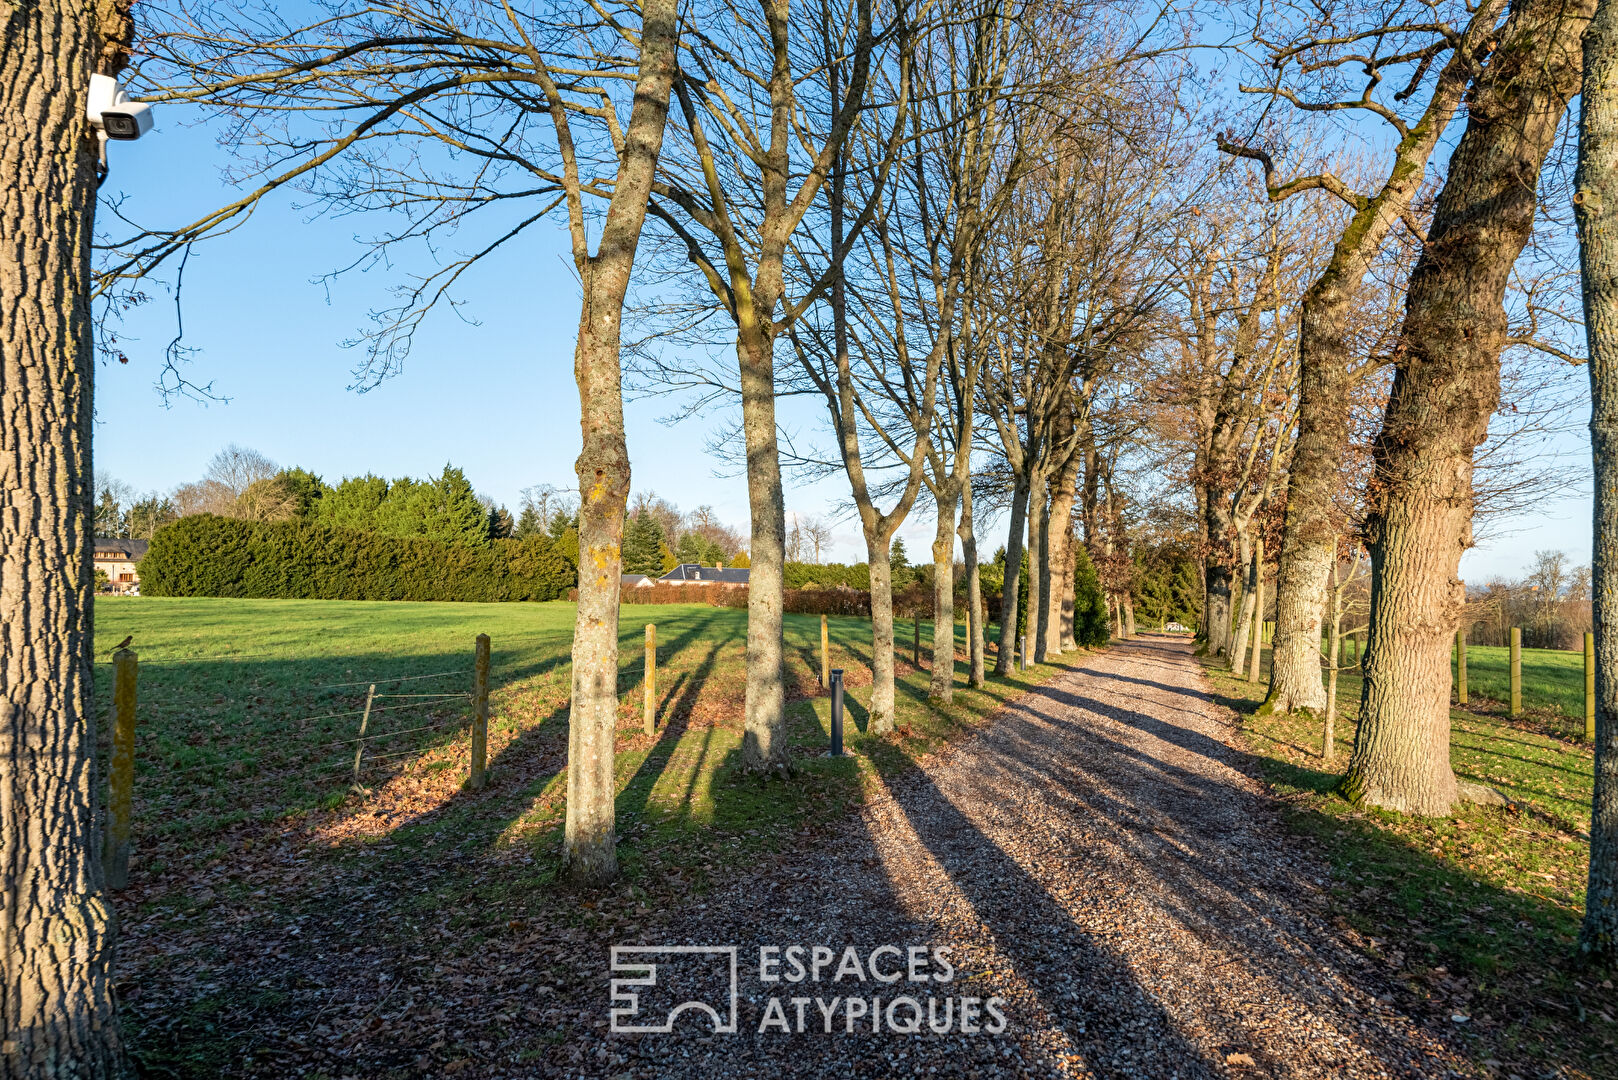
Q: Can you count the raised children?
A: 0